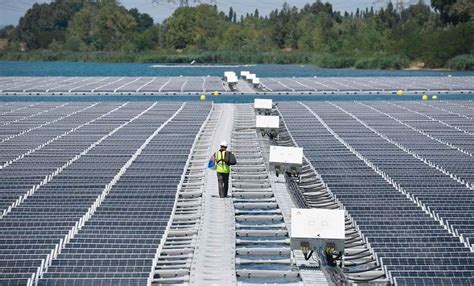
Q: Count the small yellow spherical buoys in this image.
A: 5